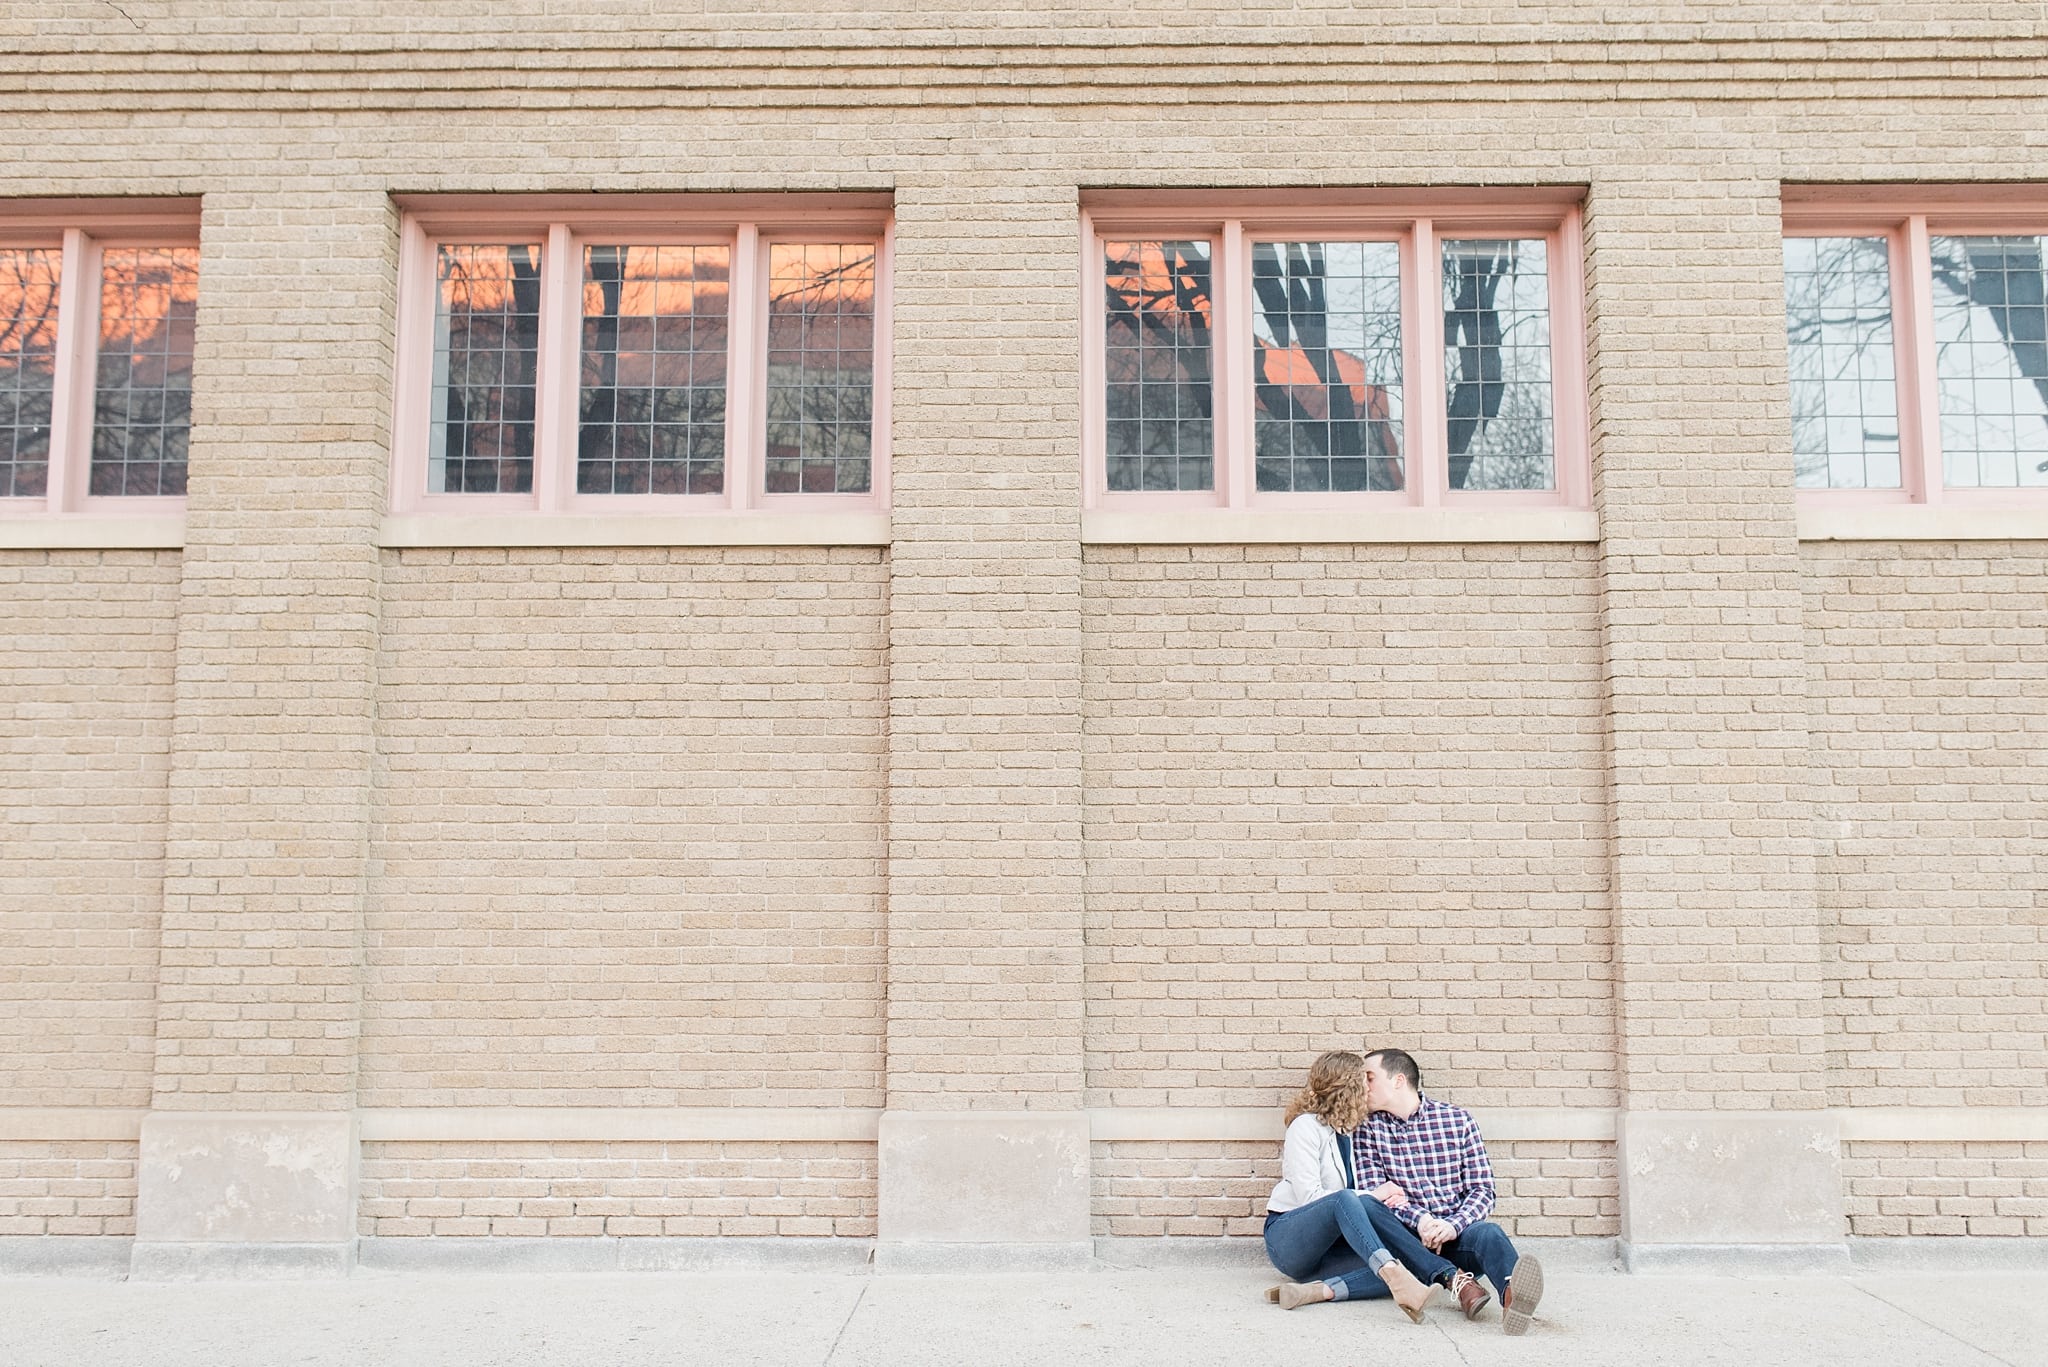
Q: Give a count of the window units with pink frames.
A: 4